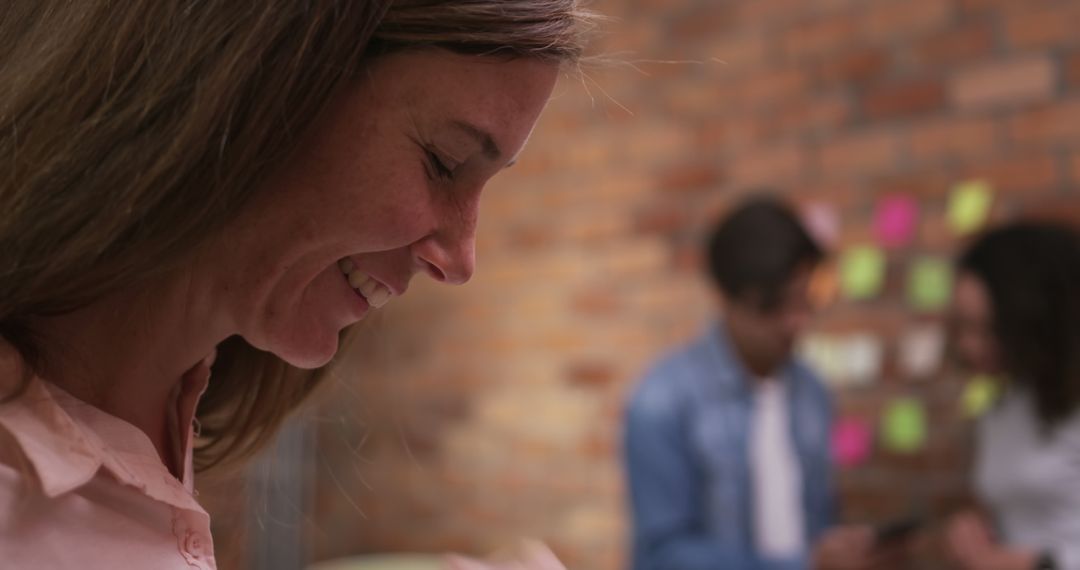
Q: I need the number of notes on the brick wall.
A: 12